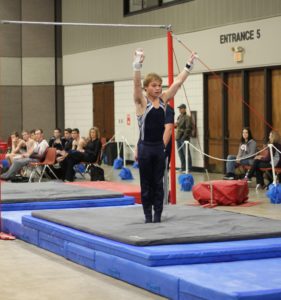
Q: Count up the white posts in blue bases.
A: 4